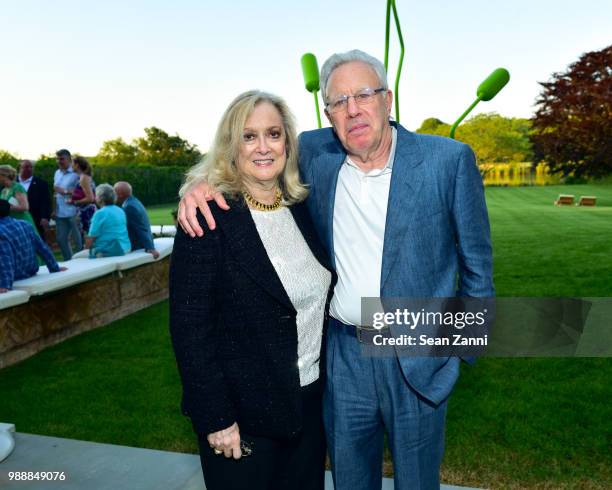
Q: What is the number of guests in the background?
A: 7